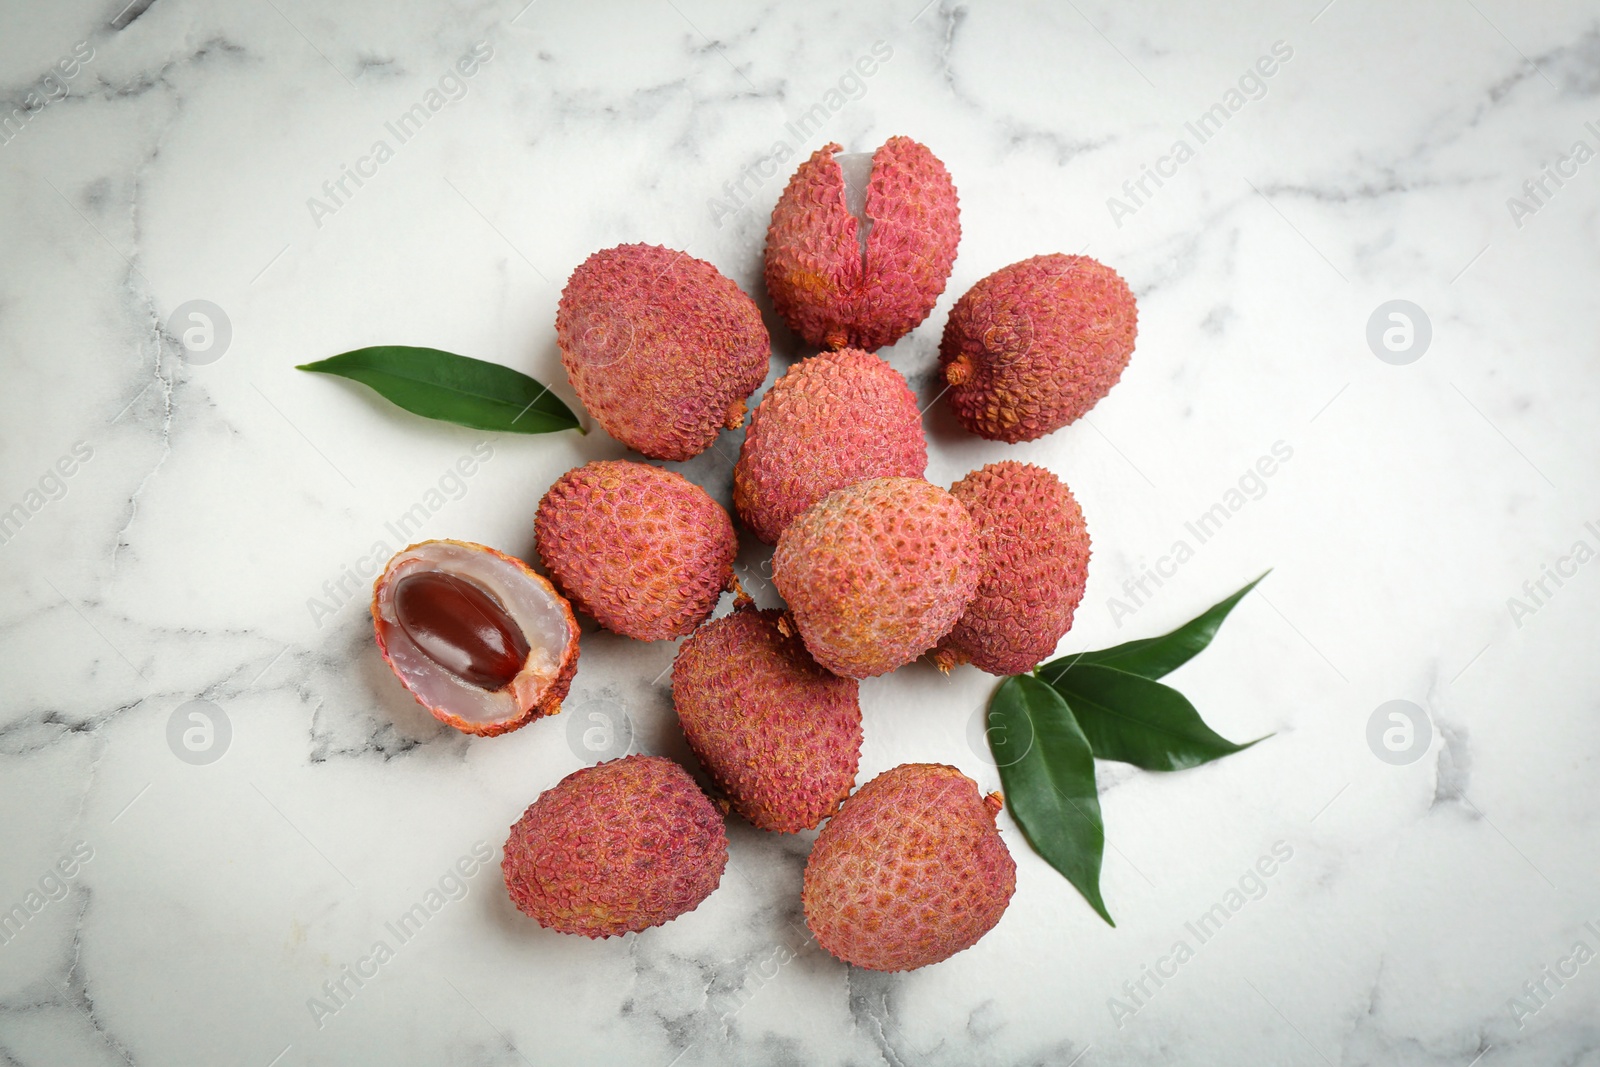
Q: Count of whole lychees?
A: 10